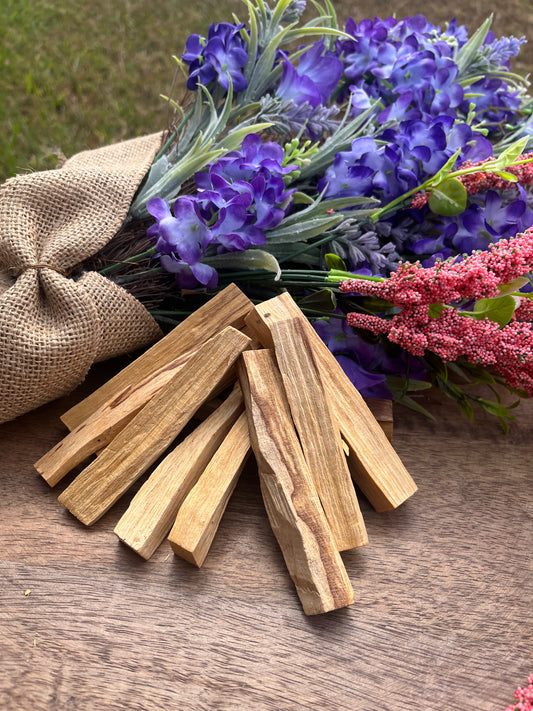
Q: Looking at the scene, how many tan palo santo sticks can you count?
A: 9